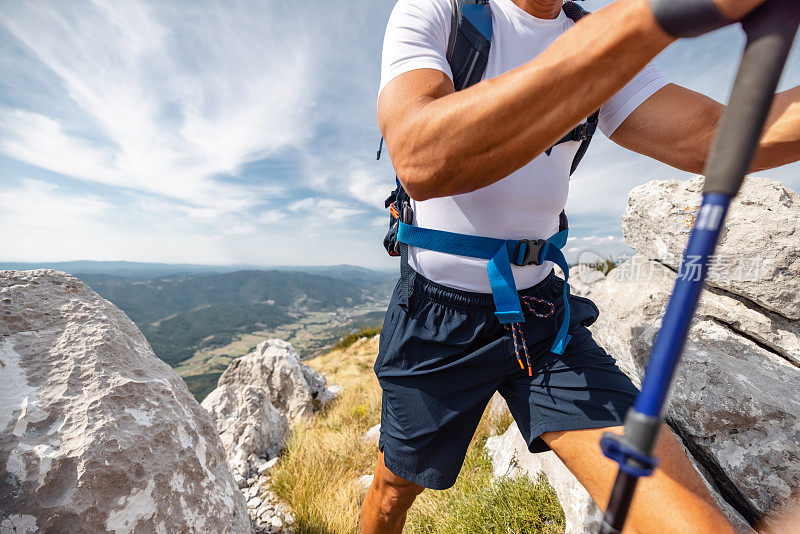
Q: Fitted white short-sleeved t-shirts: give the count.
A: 1